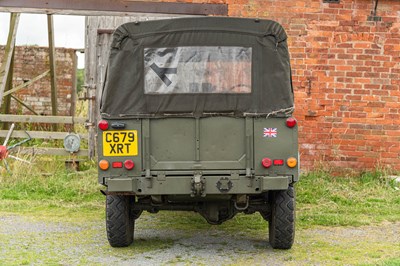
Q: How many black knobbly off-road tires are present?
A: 2